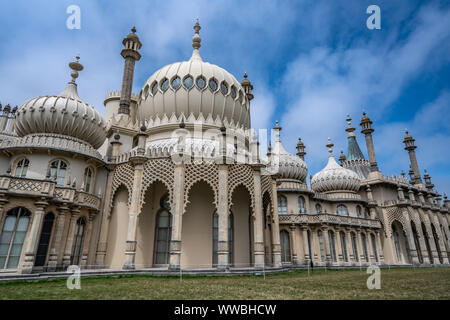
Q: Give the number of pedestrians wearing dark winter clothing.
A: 0